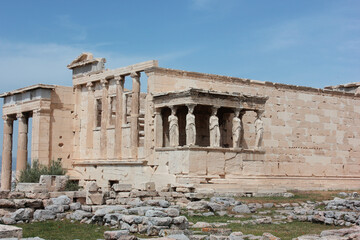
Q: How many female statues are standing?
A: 5